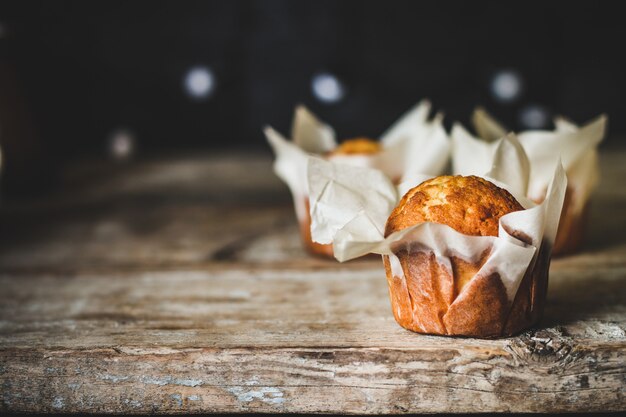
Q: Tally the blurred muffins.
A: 2